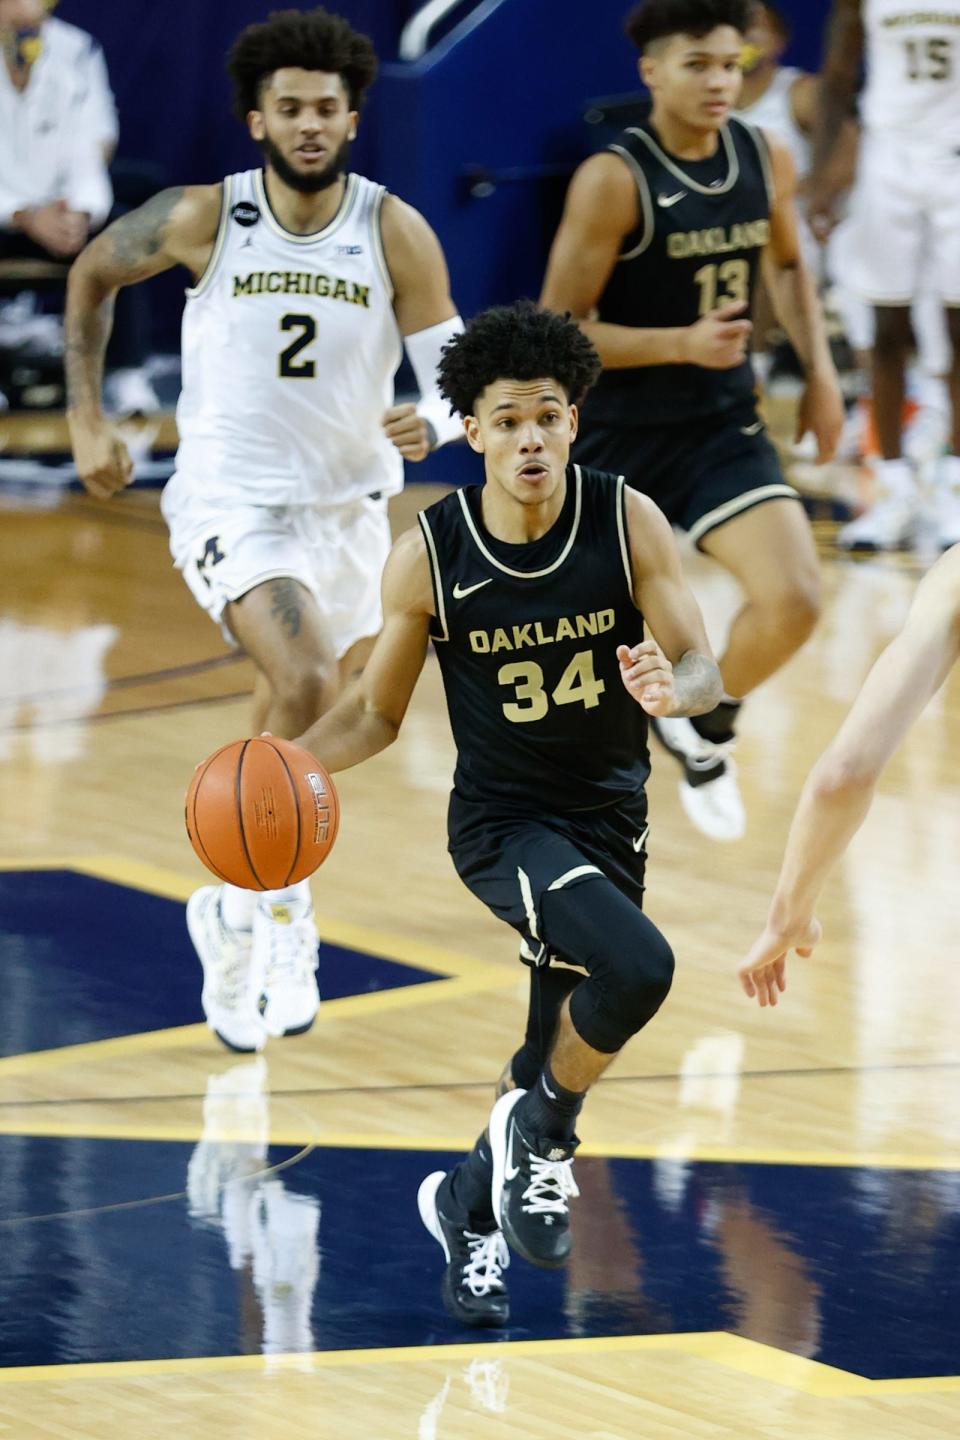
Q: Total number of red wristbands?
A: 0